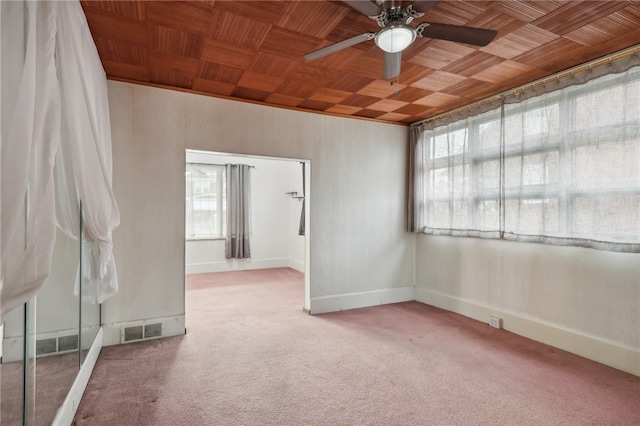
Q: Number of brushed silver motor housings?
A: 1